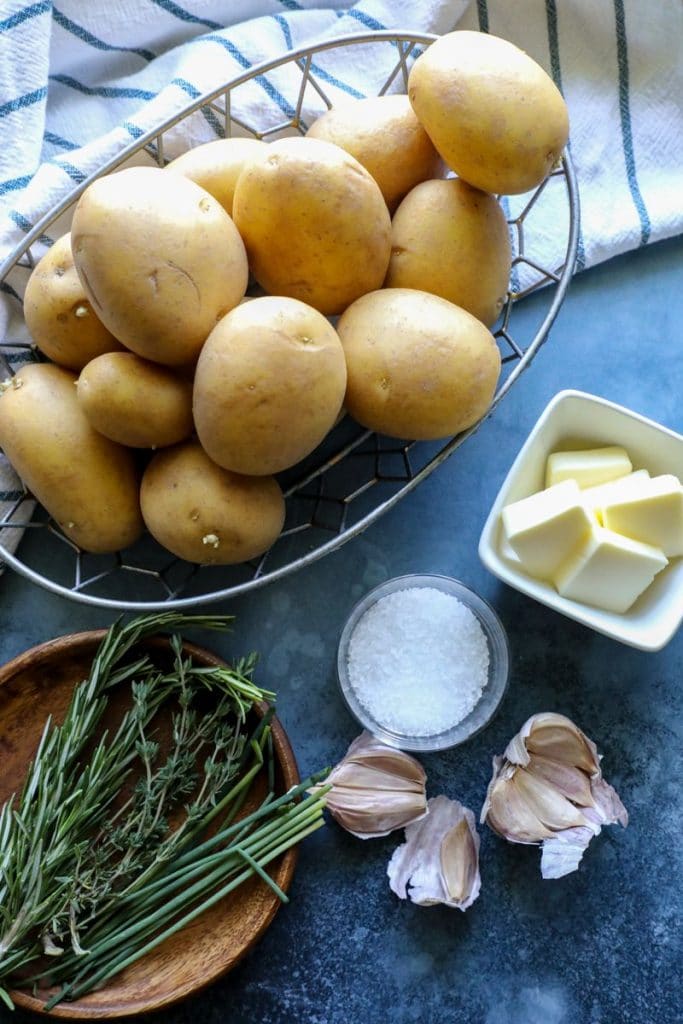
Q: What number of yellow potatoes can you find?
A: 12